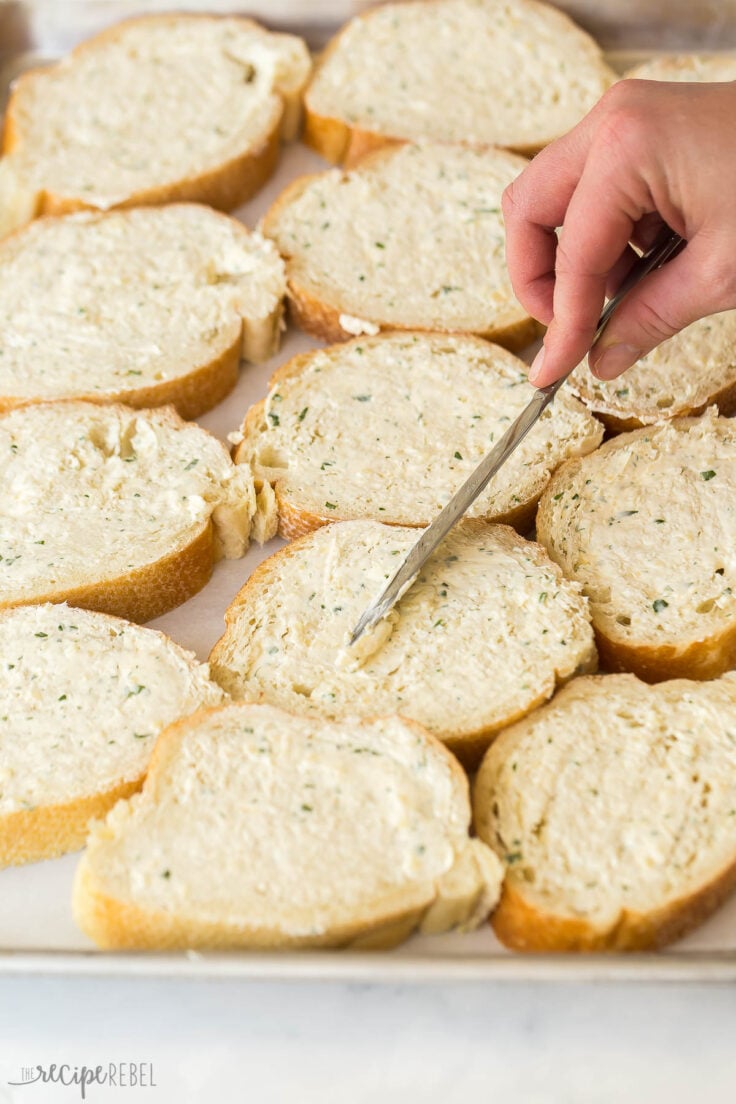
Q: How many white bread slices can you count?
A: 13